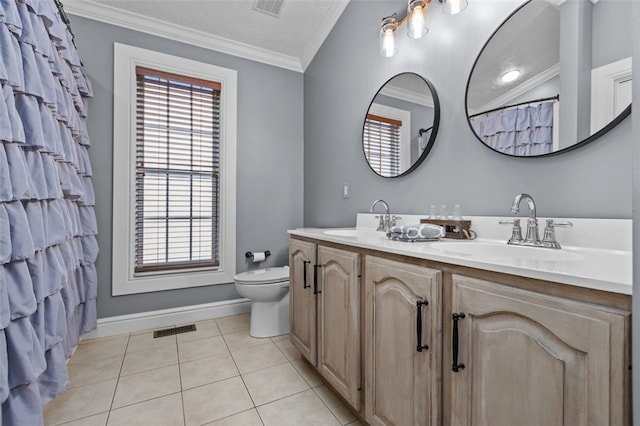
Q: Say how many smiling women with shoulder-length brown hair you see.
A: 0